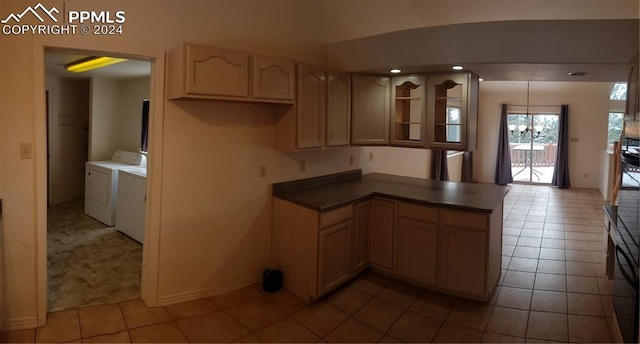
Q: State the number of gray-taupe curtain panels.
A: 4